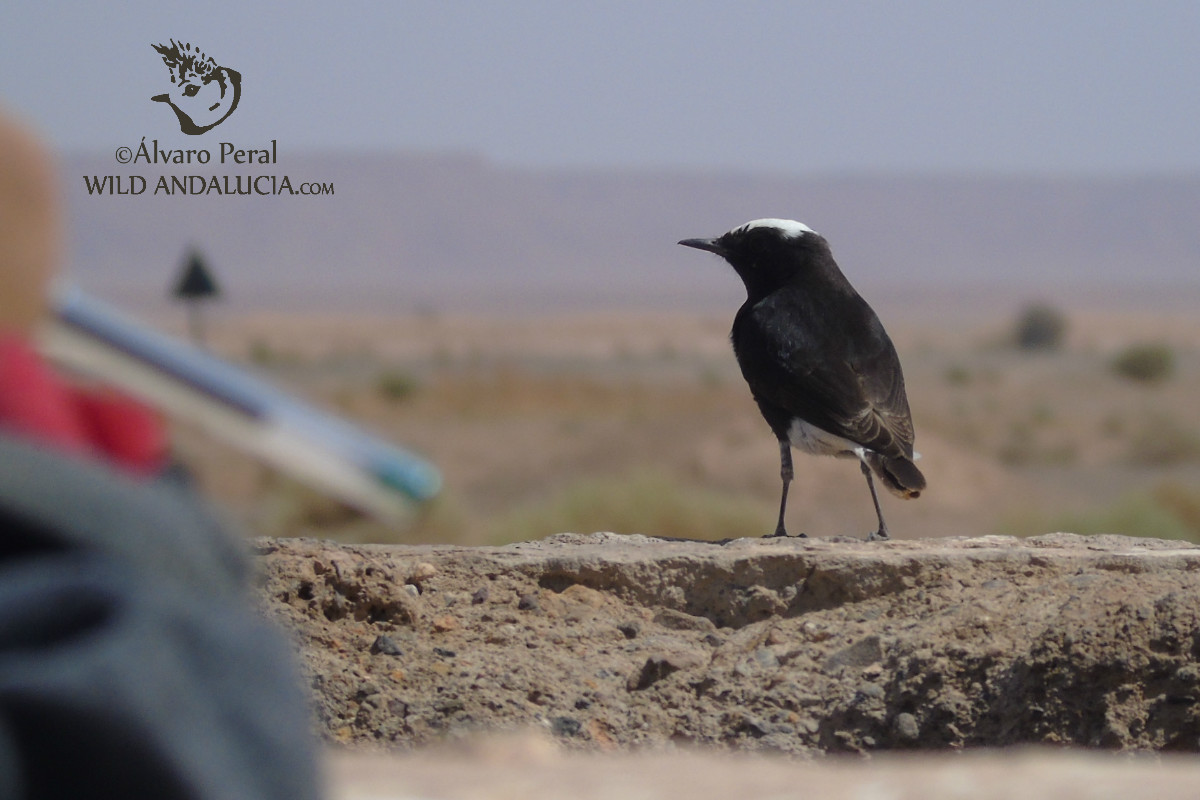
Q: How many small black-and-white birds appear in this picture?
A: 1